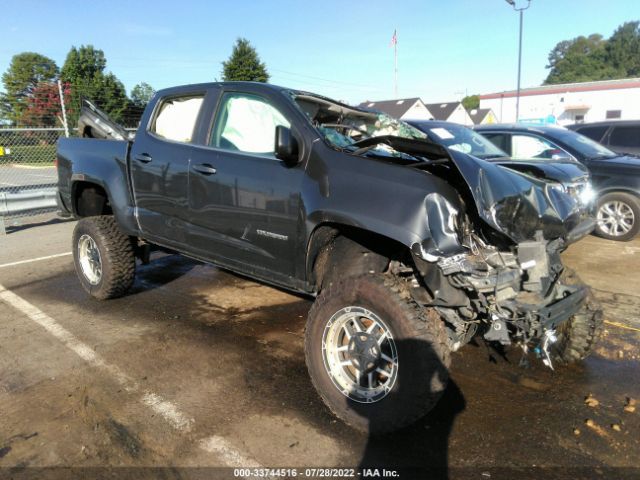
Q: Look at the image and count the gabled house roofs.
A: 3